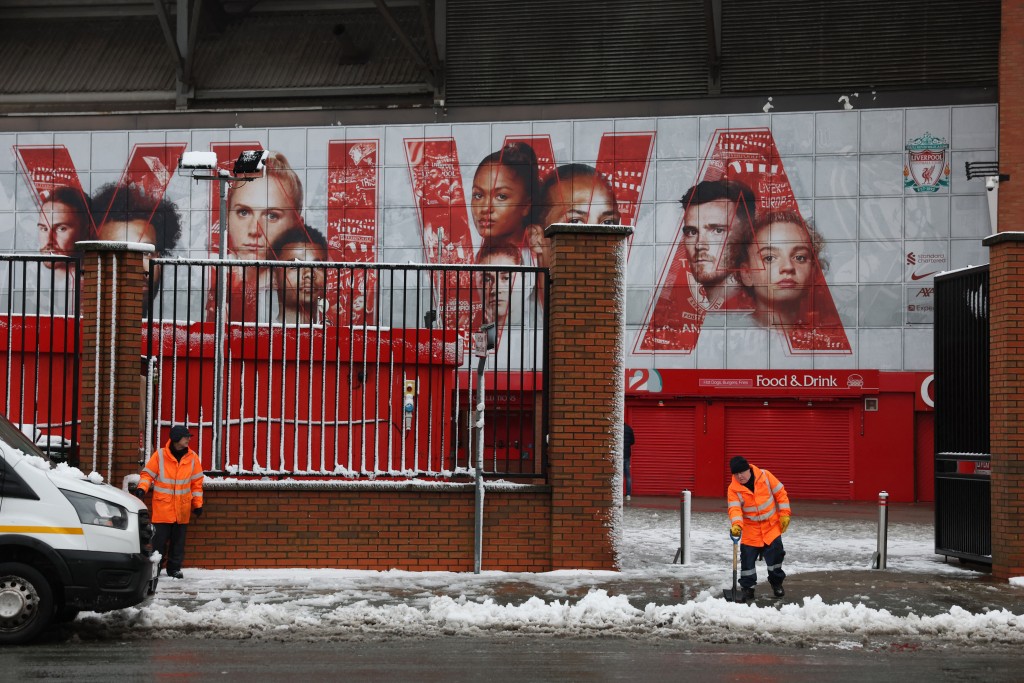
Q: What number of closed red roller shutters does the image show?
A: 2